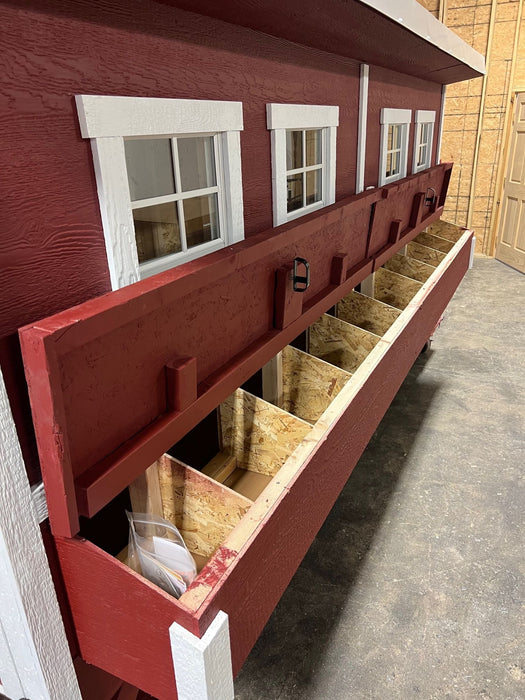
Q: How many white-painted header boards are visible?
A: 4